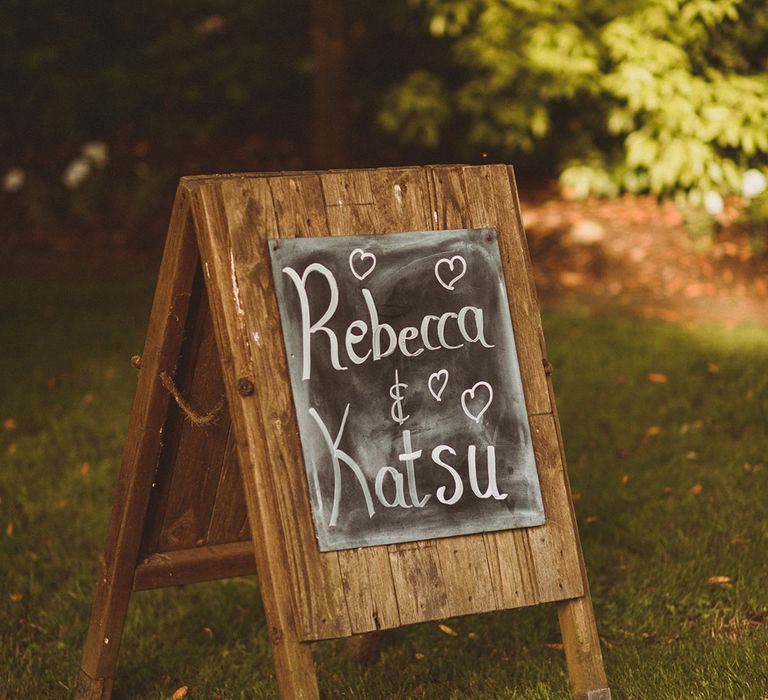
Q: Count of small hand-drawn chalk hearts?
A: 4